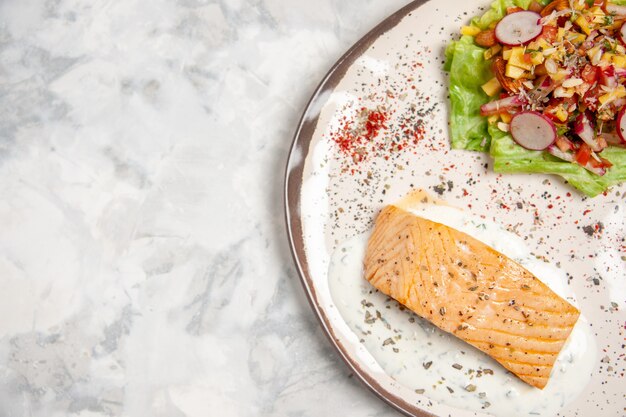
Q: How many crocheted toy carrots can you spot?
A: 0